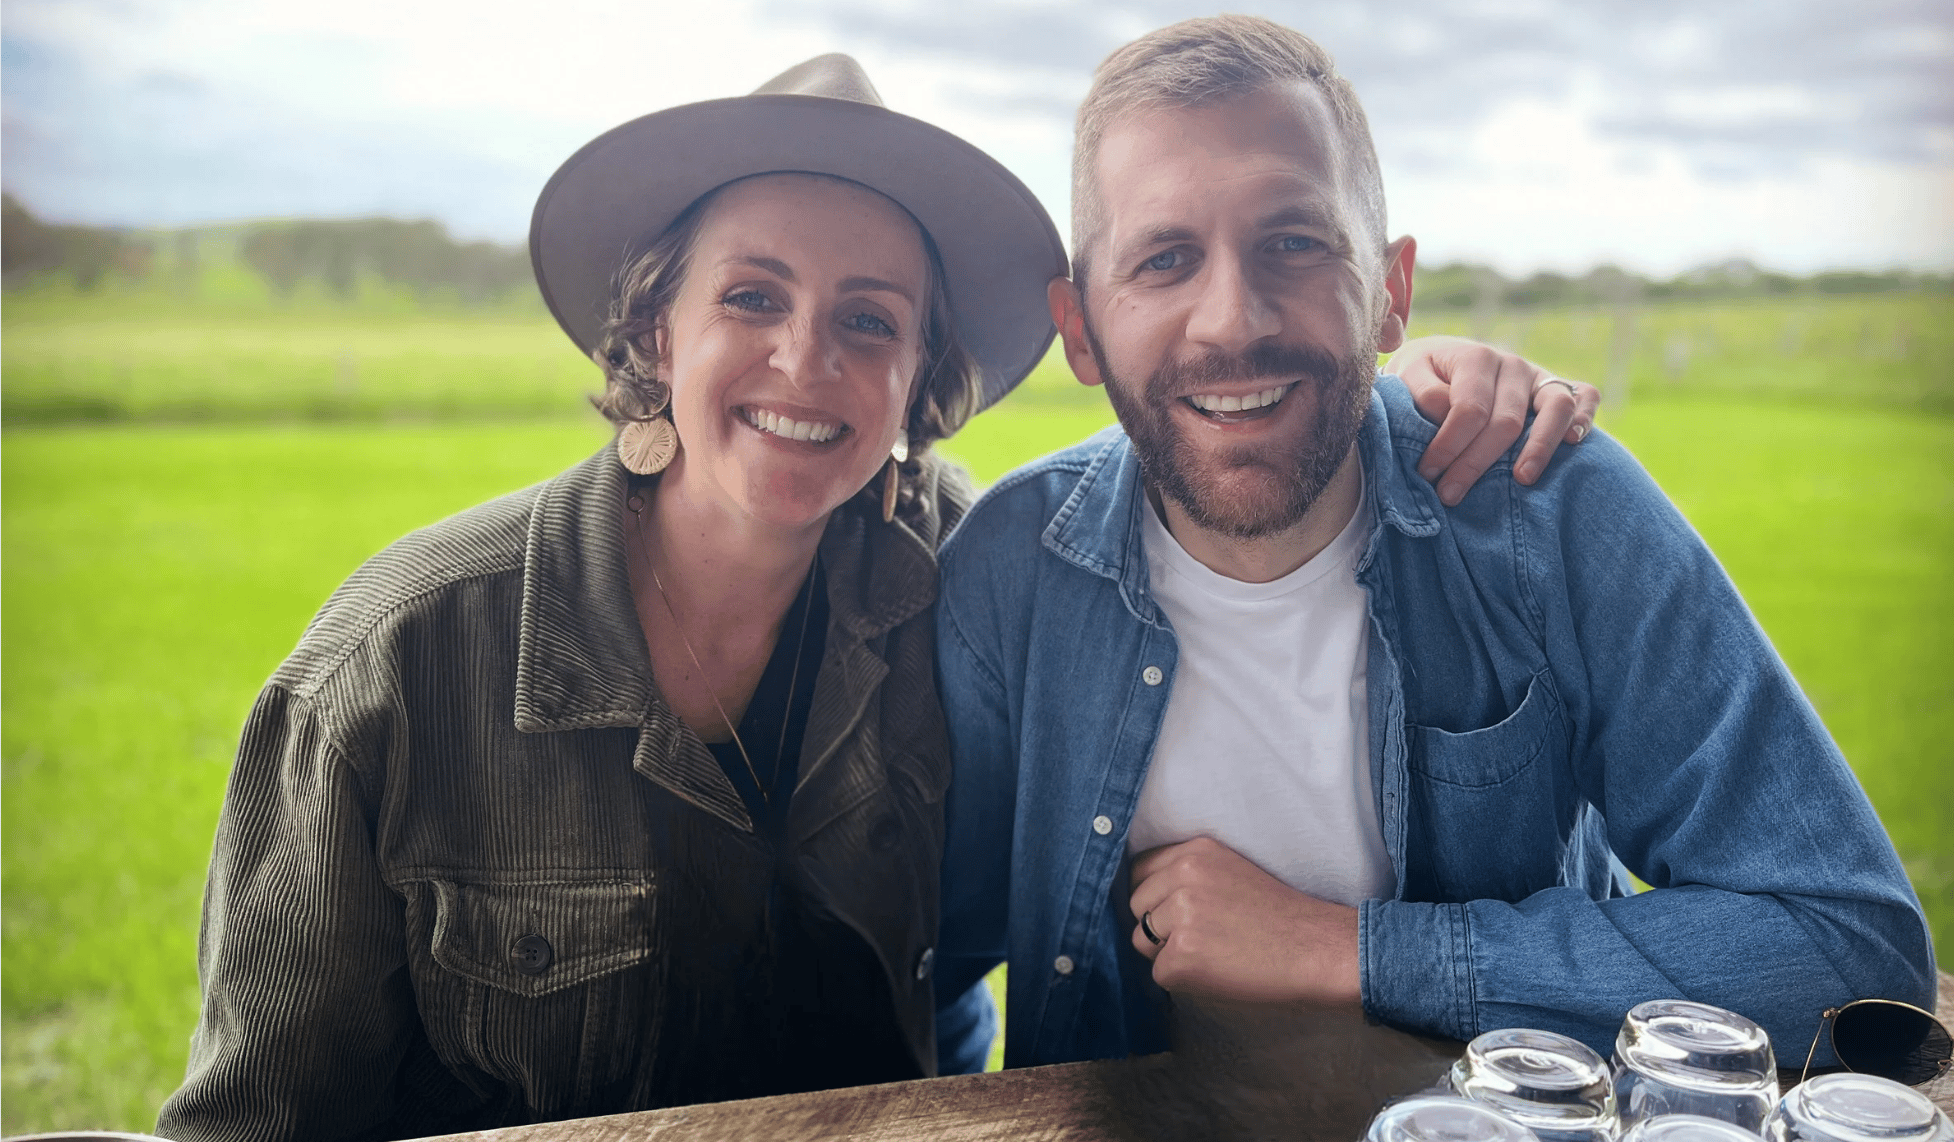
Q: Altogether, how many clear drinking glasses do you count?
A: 5